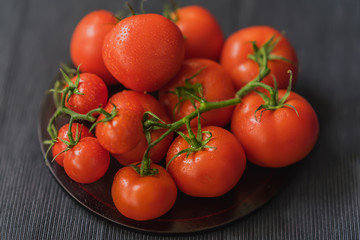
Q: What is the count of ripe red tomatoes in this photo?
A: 13